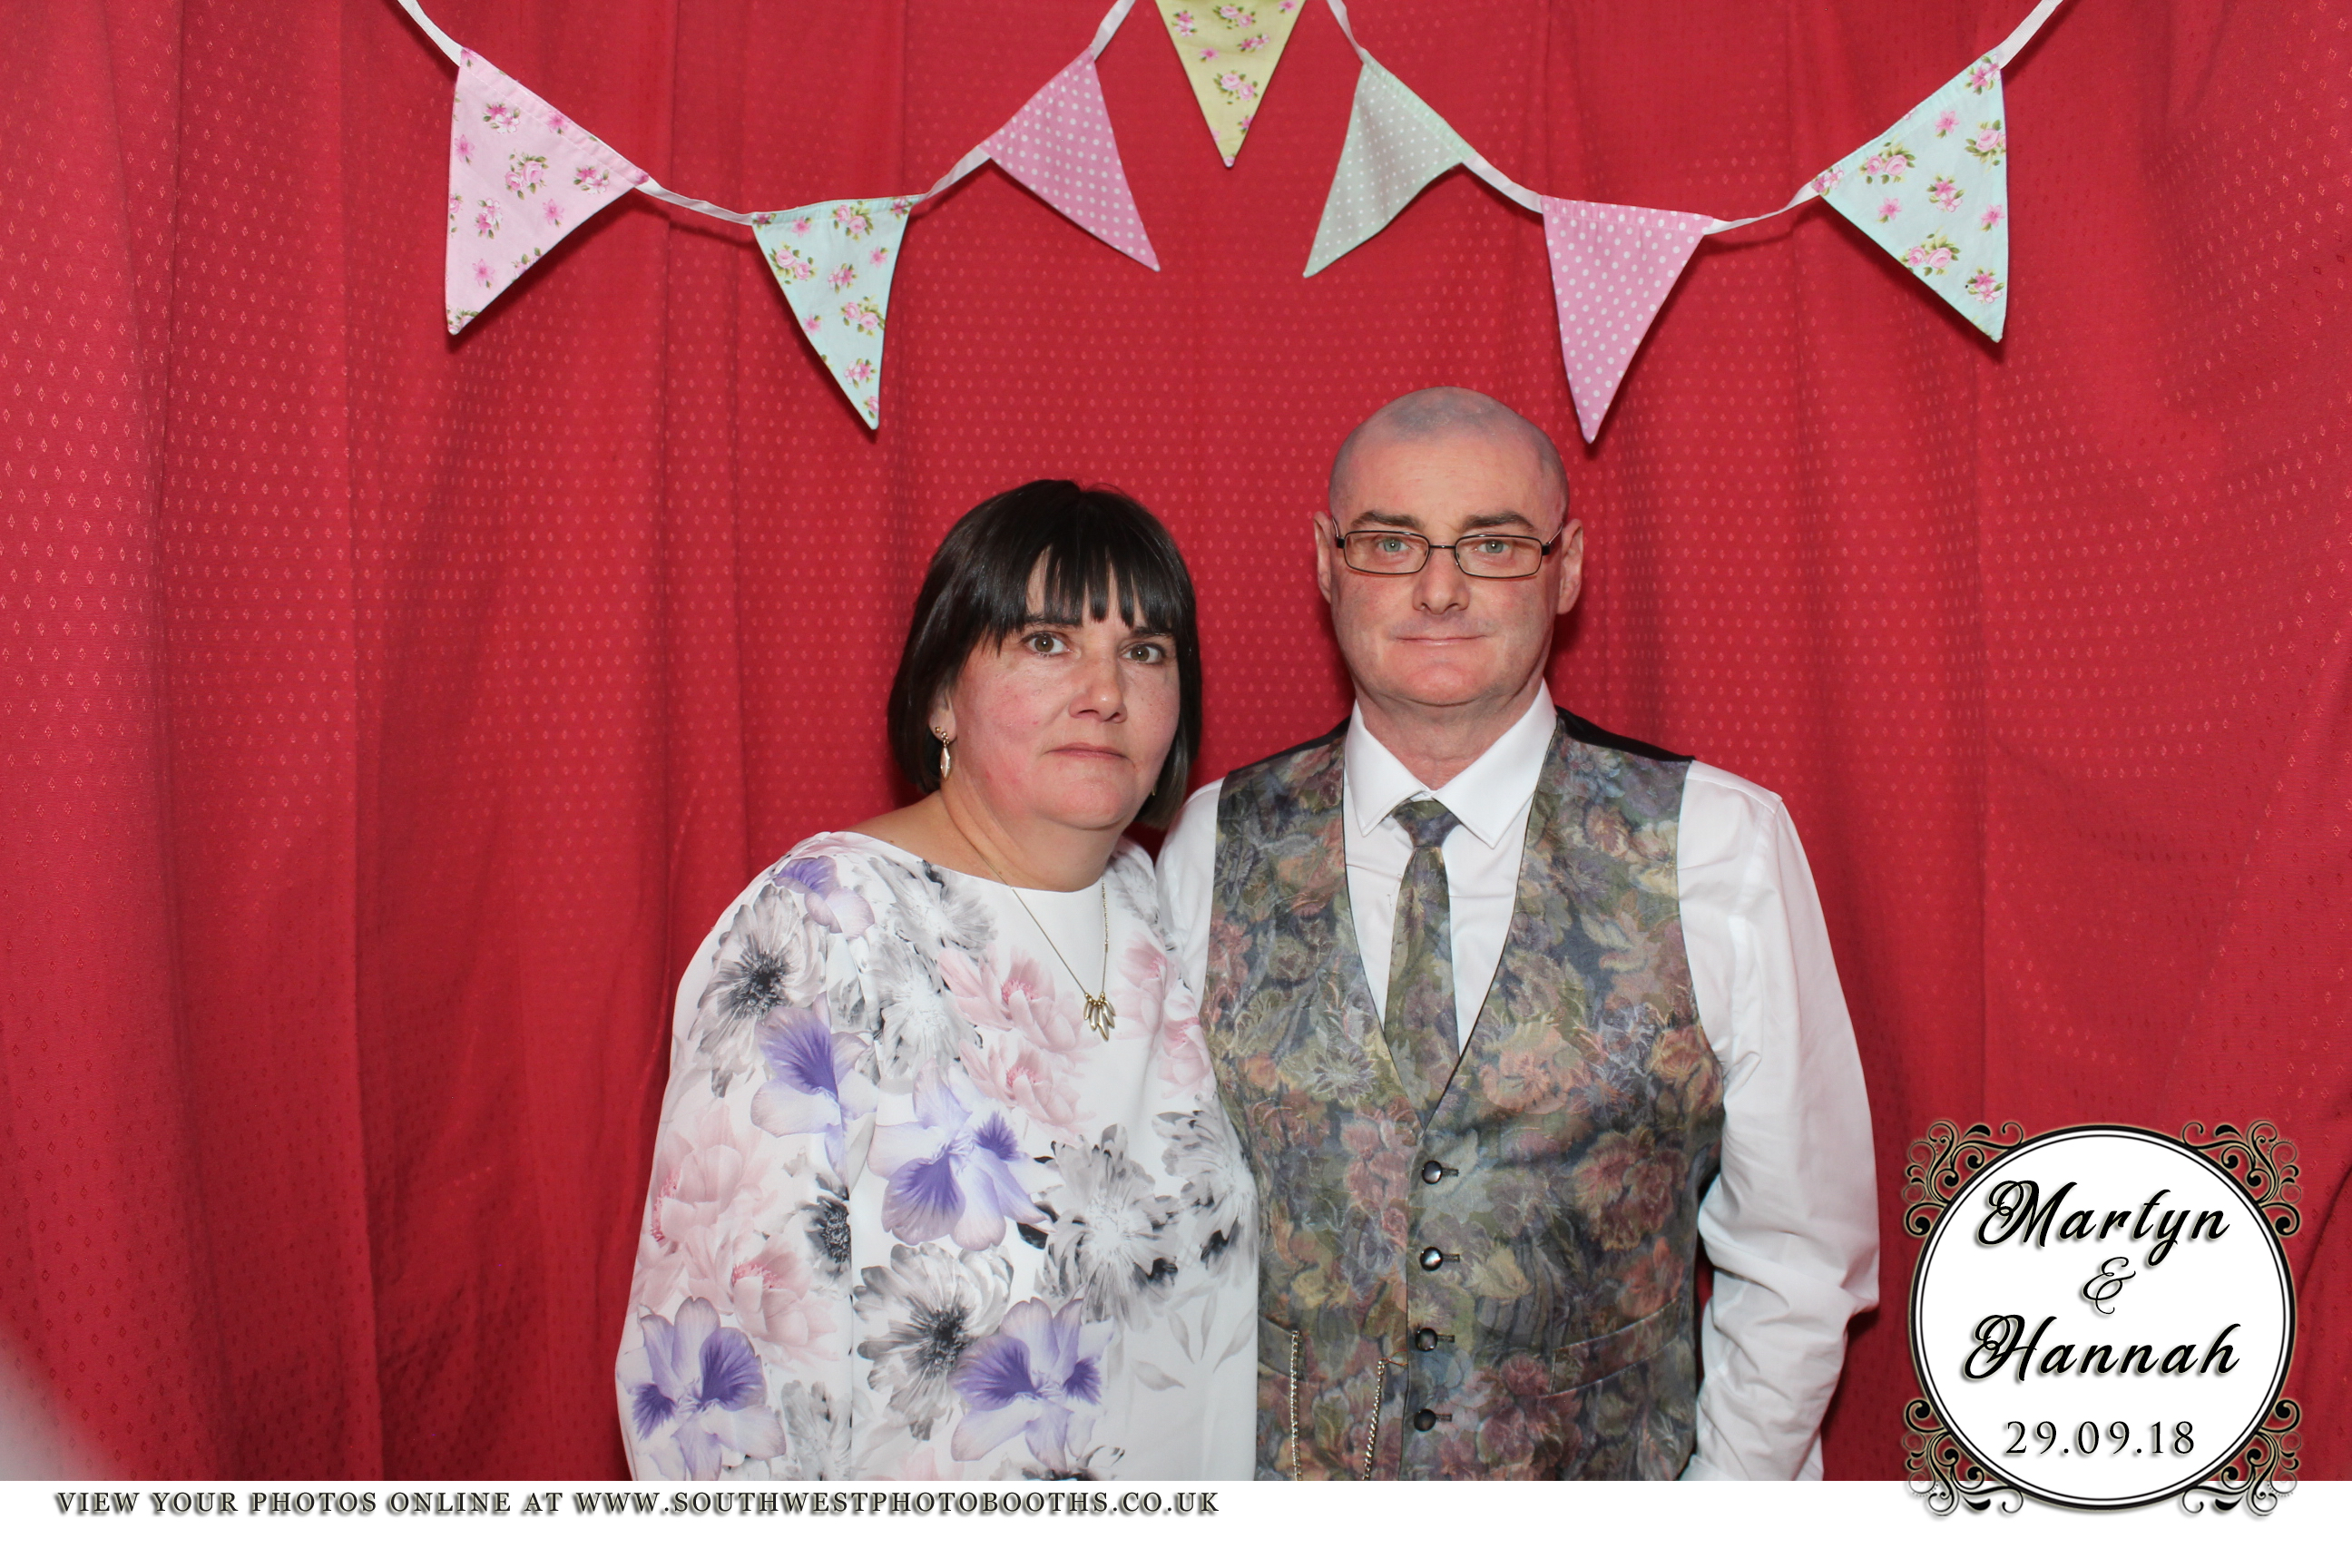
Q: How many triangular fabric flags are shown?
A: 7